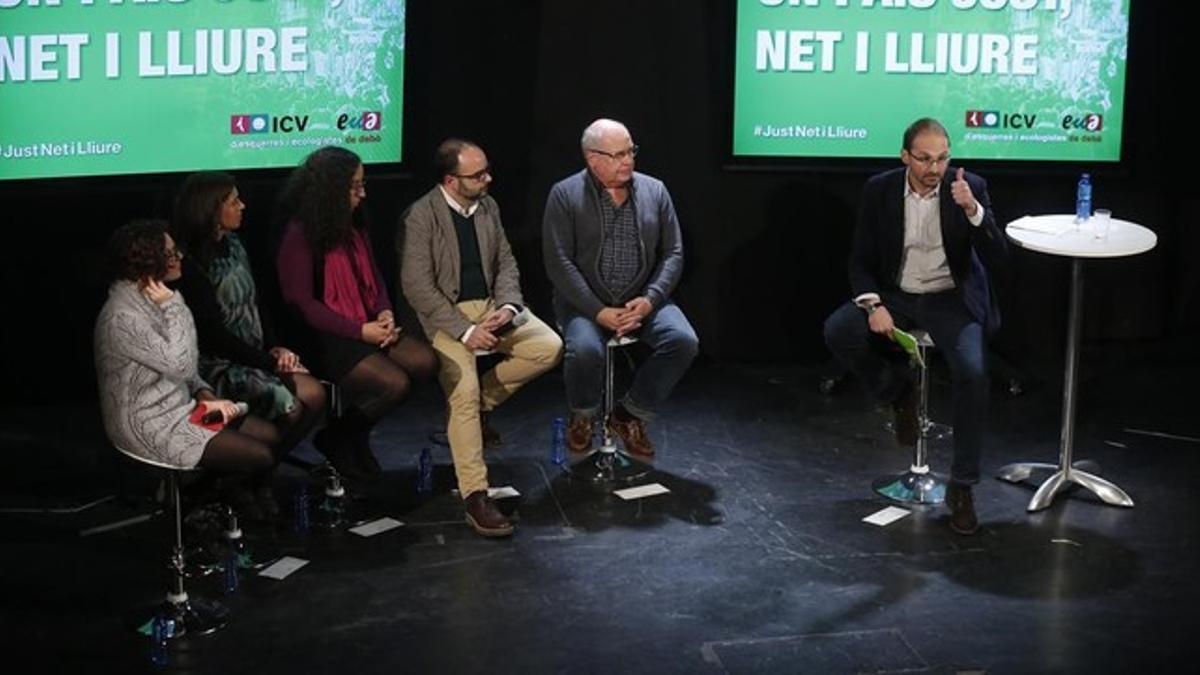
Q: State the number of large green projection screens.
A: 2